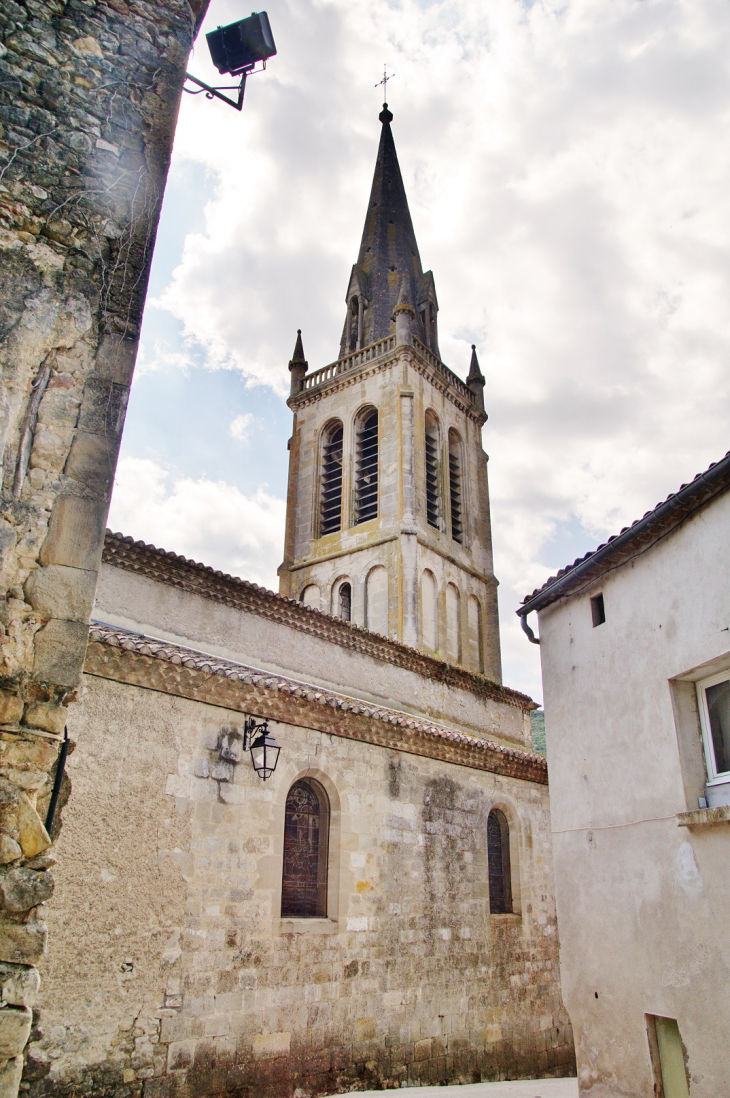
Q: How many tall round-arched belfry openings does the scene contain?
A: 4